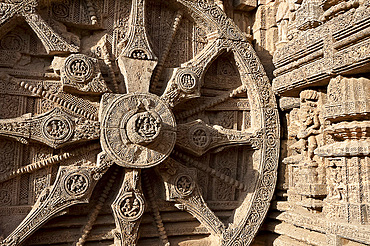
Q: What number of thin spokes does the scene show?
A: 8